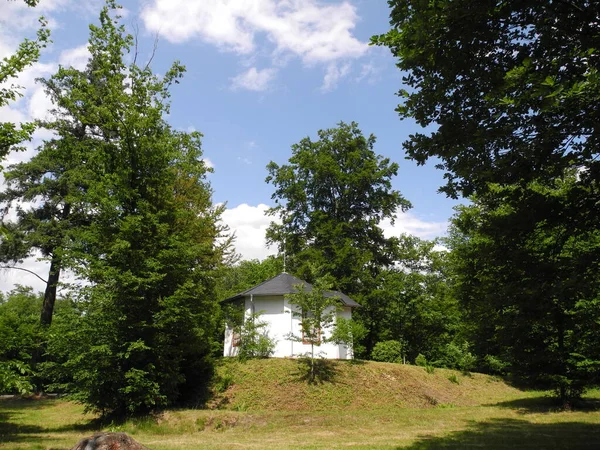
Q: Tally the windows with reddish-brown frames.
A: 2